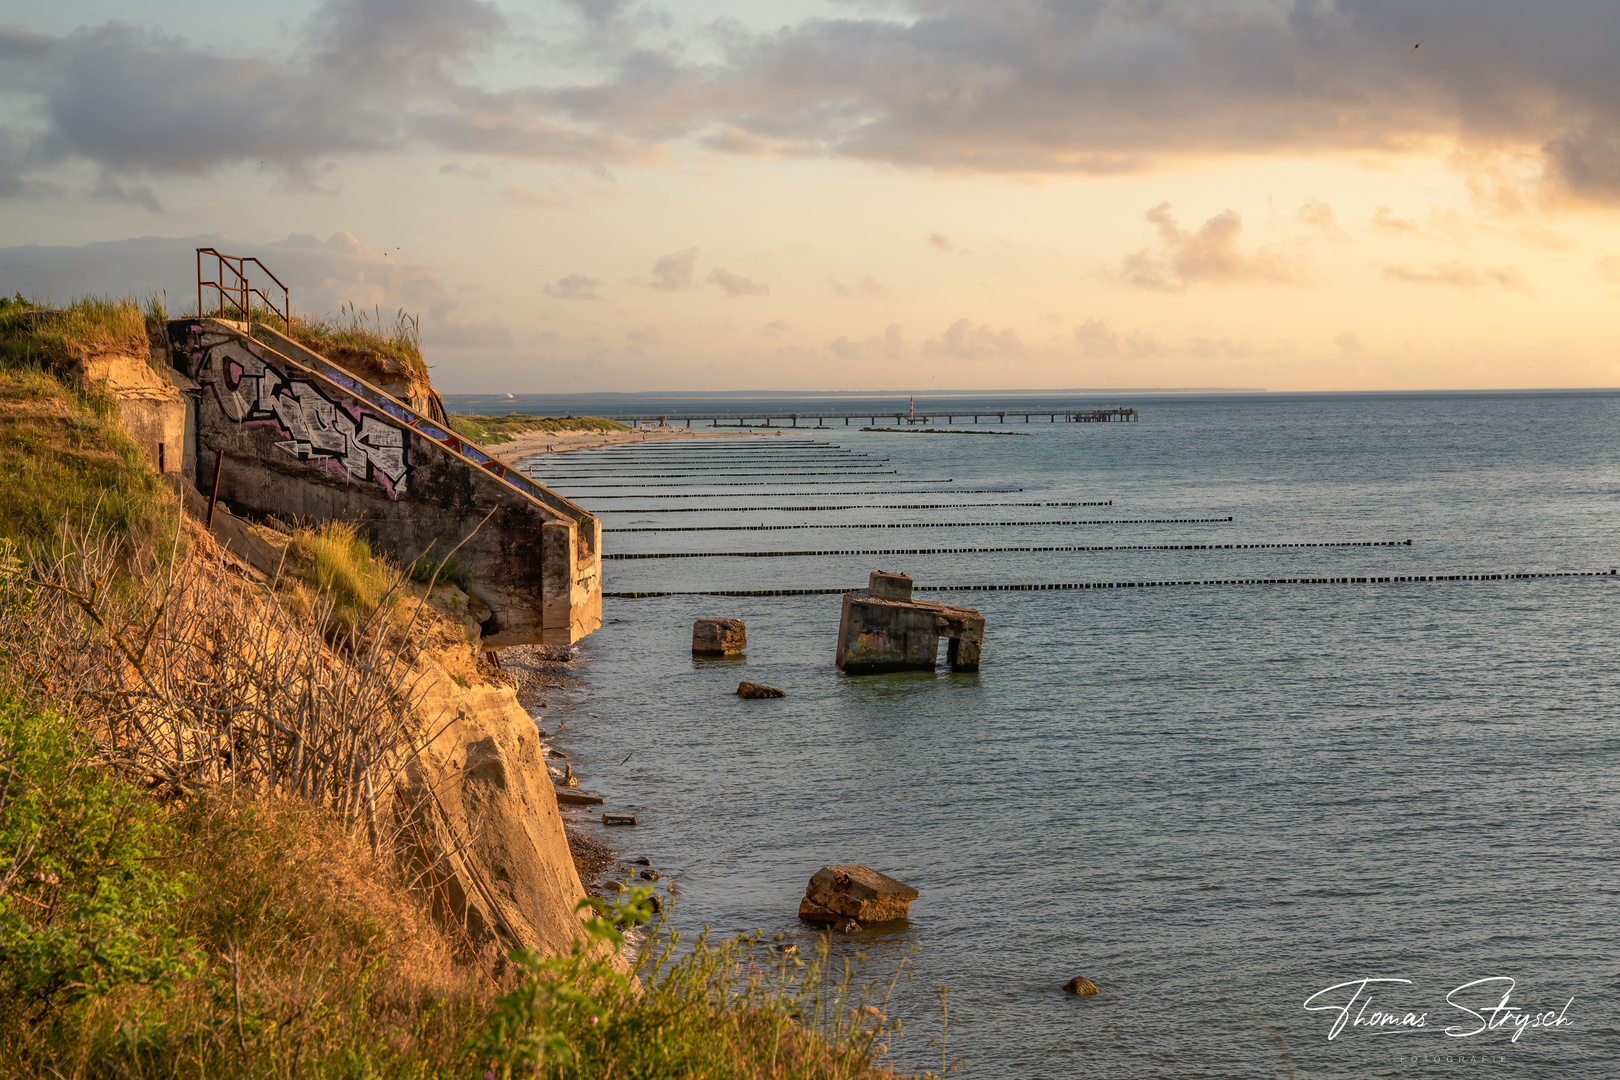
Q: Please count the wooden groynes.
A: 14